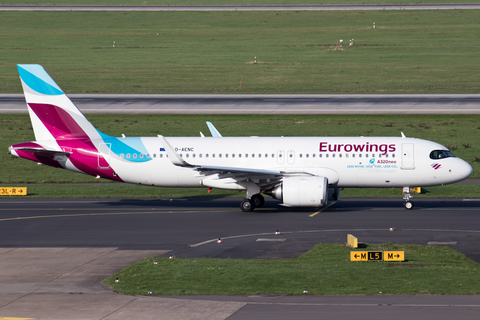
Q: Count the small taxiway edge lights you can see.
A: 9